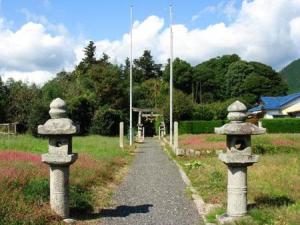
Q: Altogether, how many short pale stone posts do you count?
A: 2